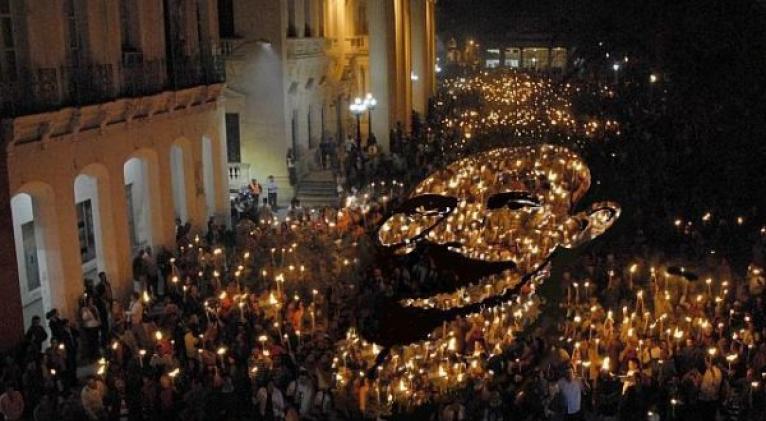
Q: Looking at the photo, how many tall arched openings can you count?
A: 5